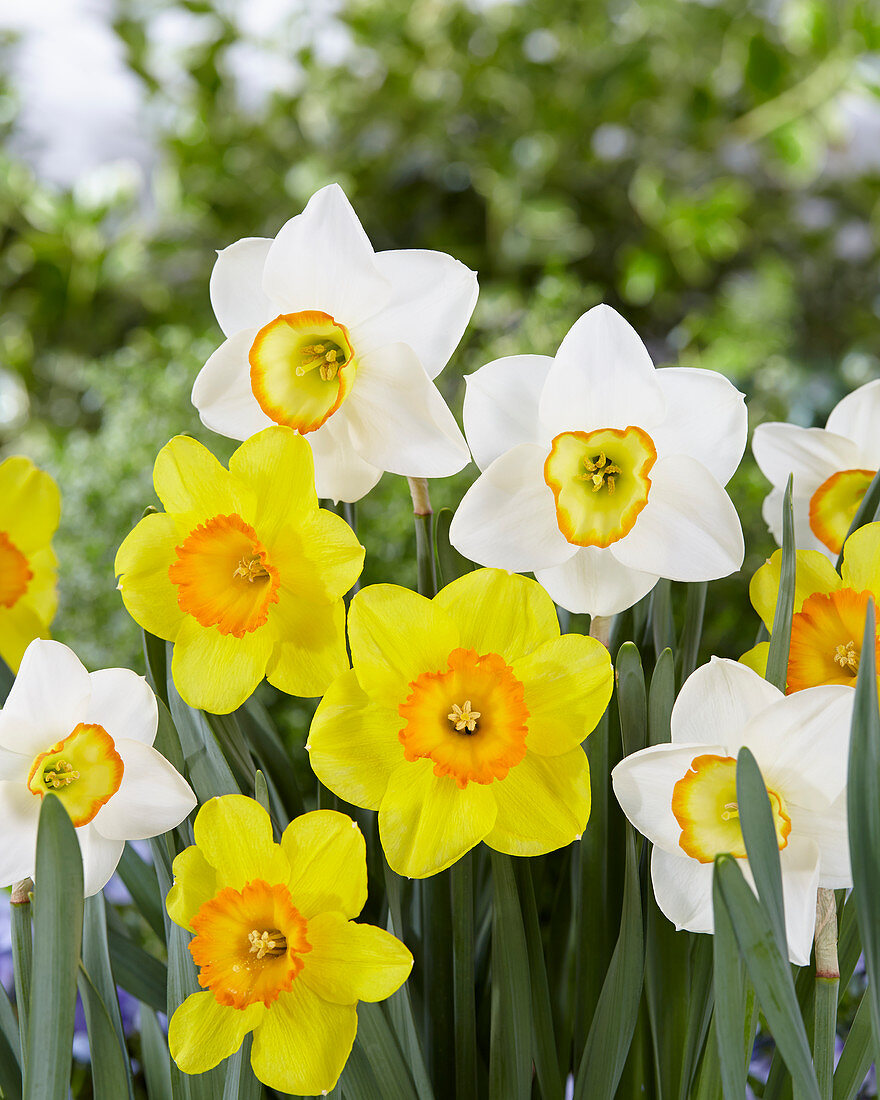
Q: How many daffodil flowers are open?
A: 10